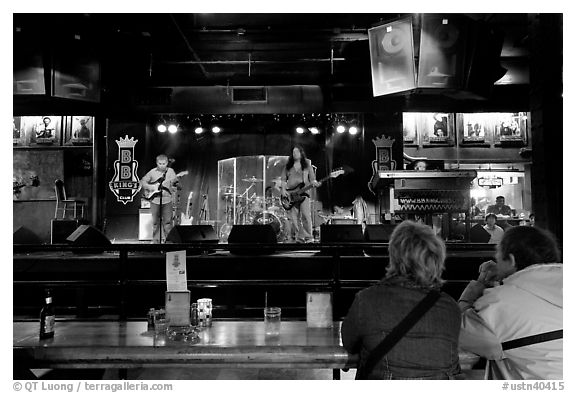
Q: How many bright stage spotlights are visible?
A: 8